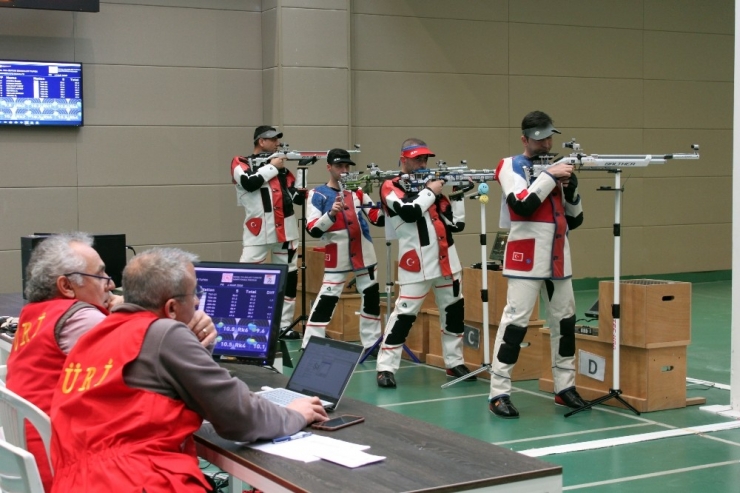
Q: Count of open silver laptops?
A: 1